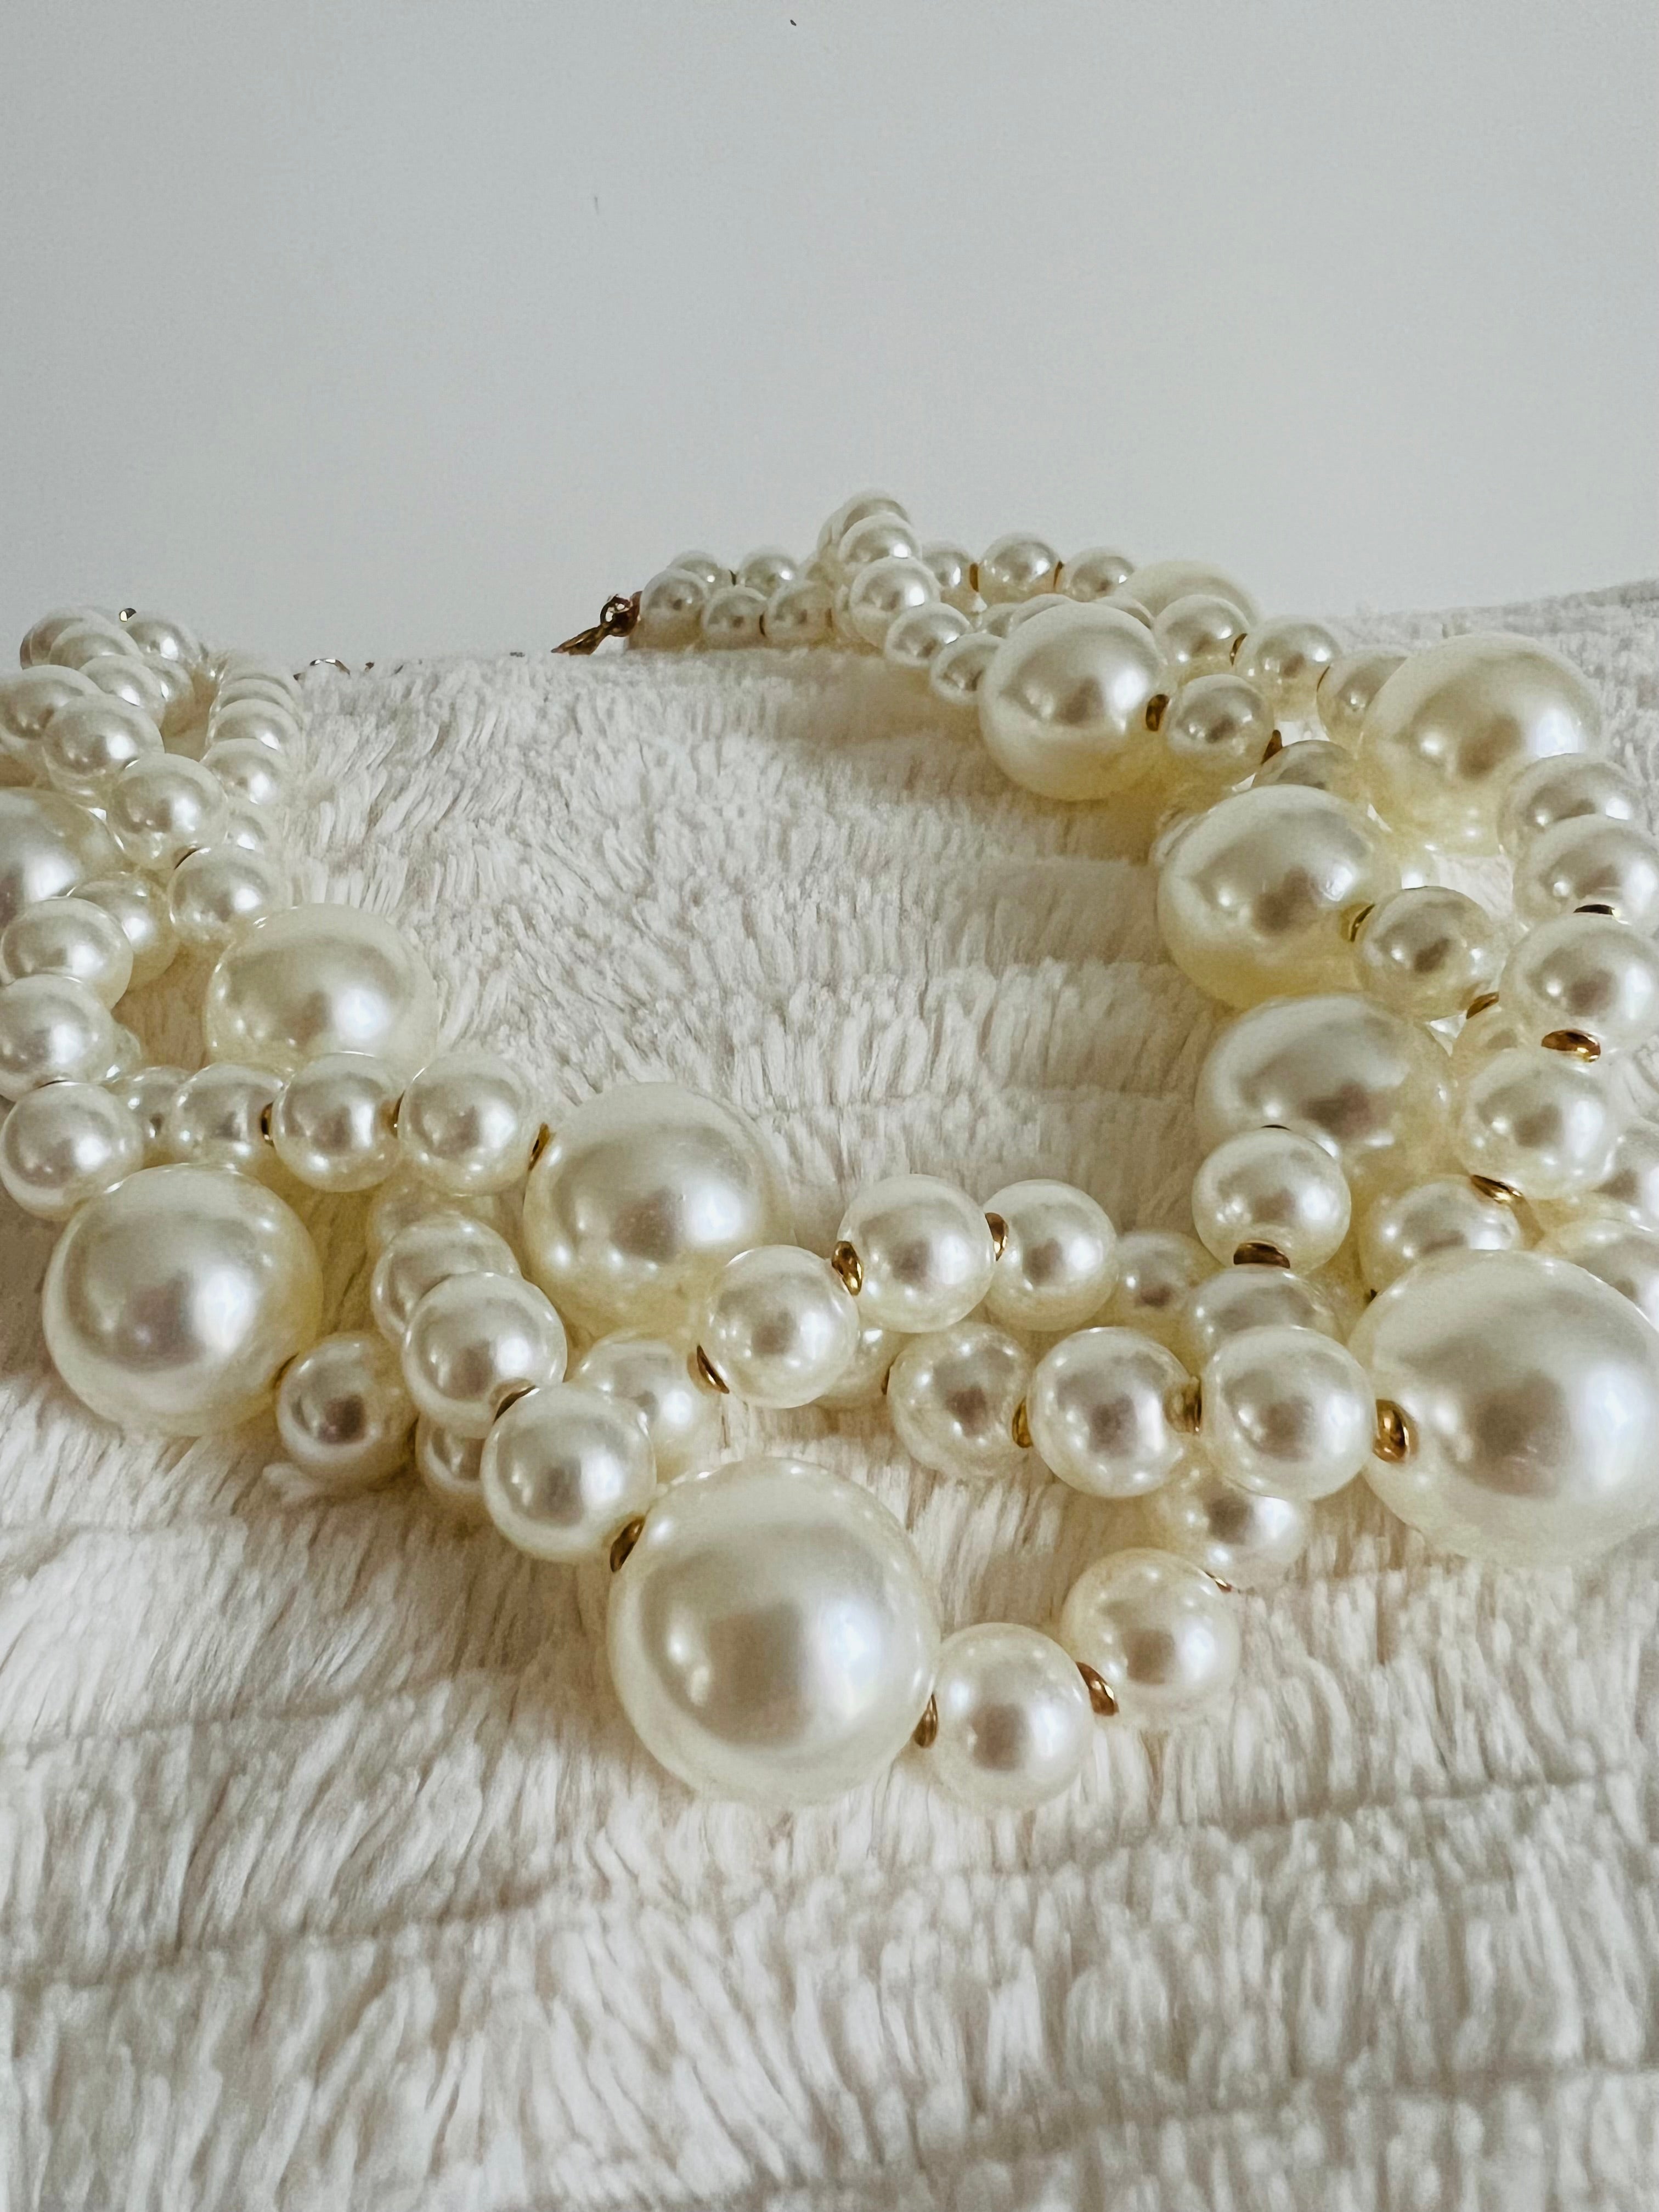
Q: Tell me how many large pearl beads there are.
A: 11